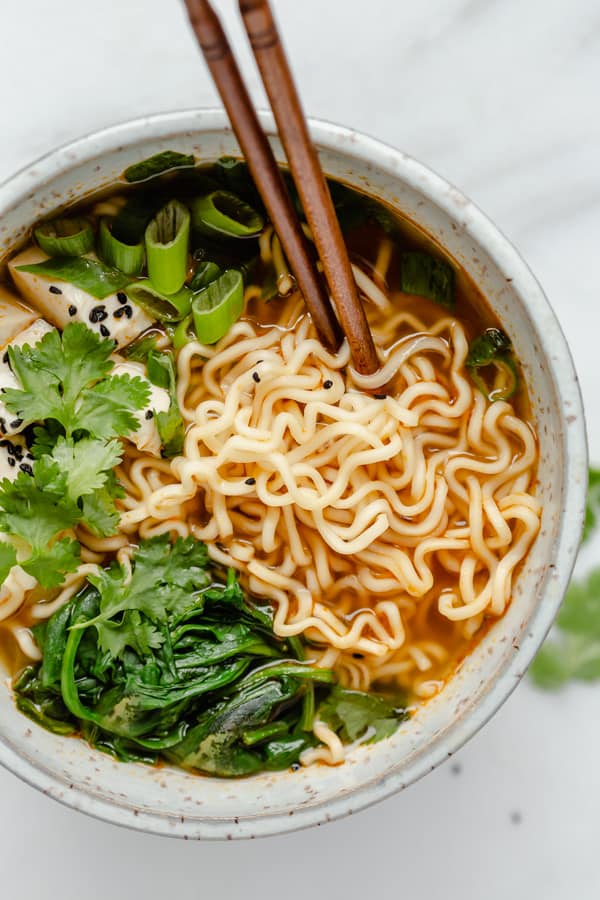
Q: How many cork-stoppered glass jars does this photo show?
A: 0